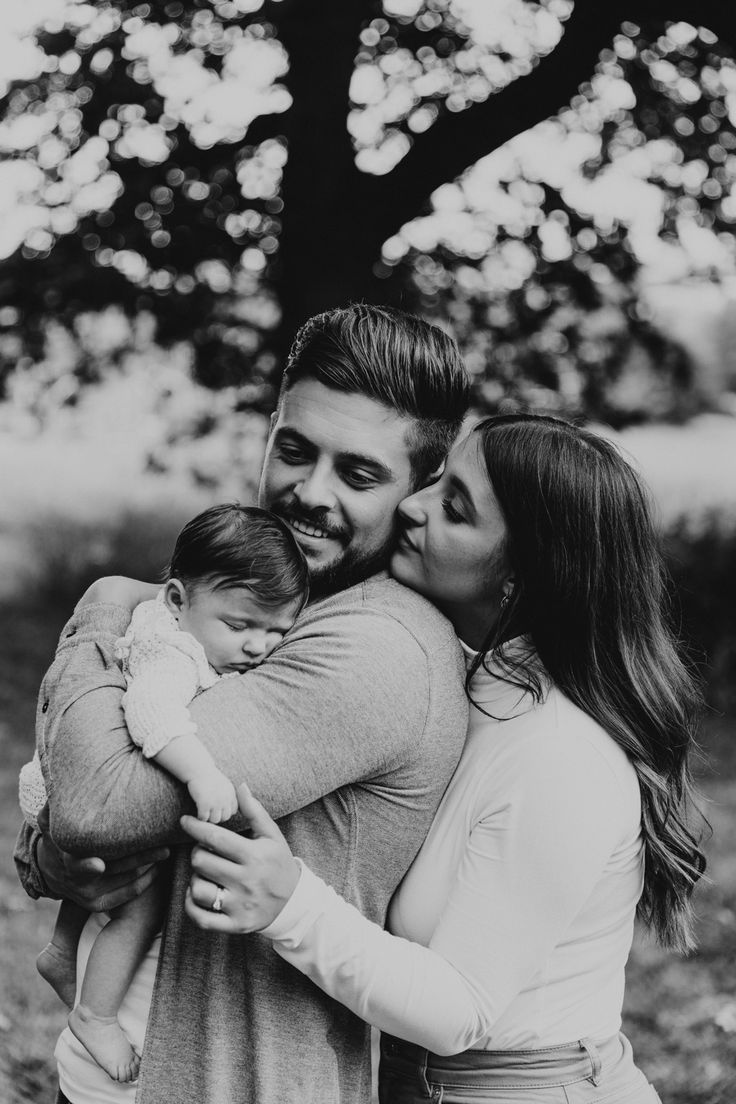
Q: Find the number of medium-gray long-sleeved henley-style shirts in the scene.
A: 1